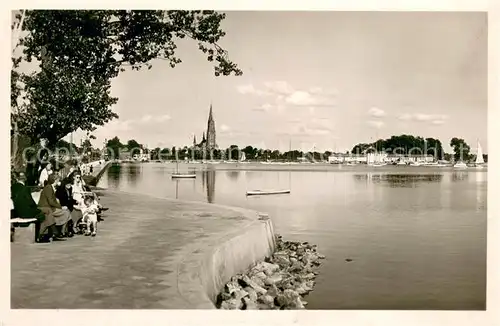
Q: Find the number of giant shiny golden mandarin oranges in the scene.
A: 0